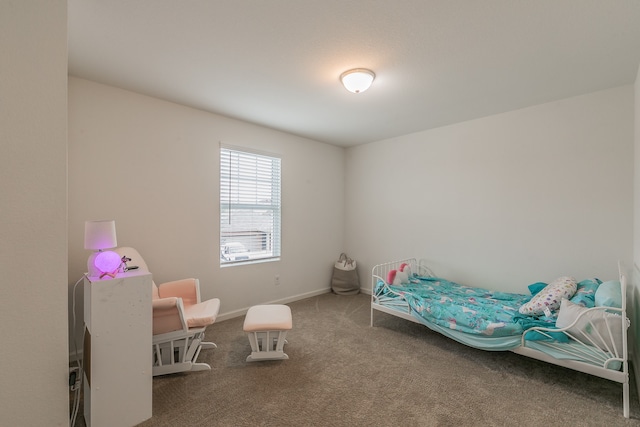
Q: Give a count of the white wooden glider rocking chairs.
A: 1